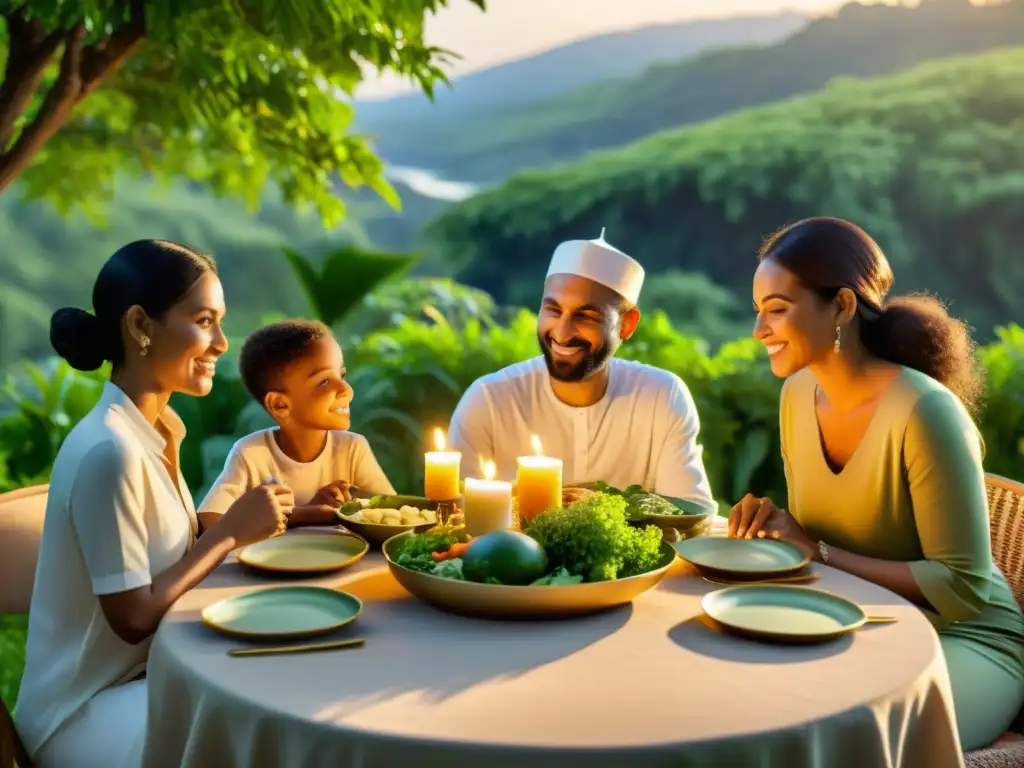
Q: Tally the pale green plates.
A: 4